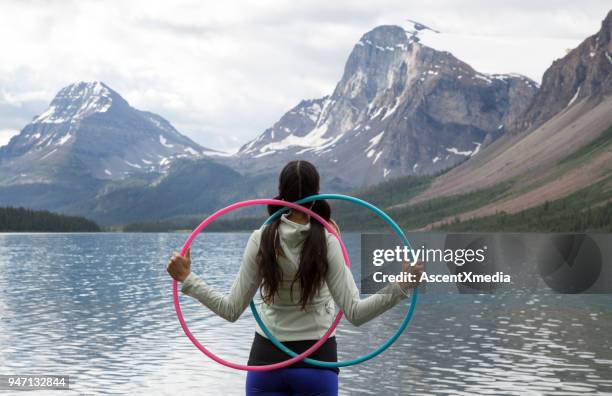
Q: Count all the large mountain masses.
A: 3